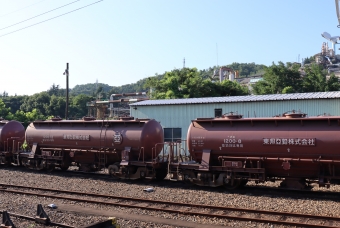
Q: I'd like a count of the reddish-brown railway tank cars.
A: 3